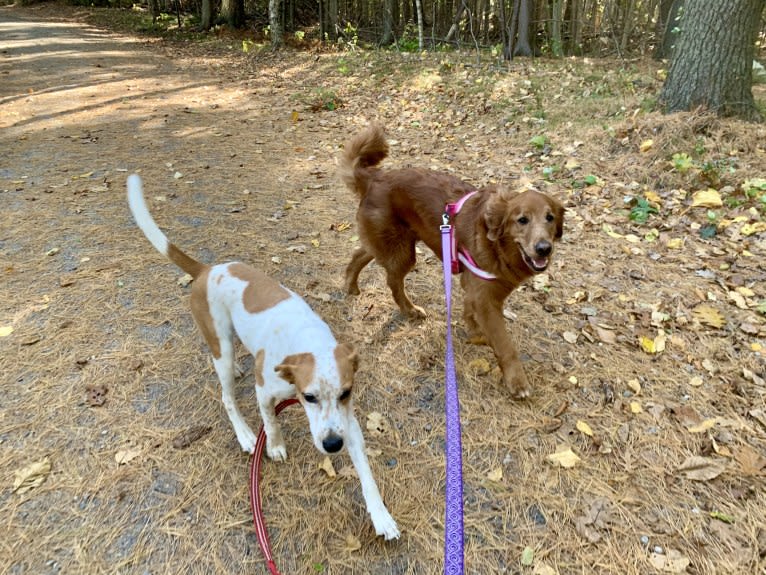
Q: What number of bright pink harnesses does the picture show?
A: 1